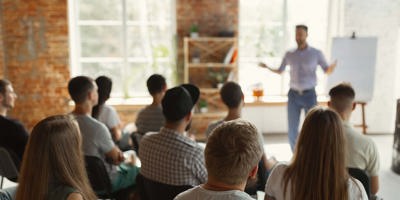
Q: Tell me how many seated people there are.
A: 10